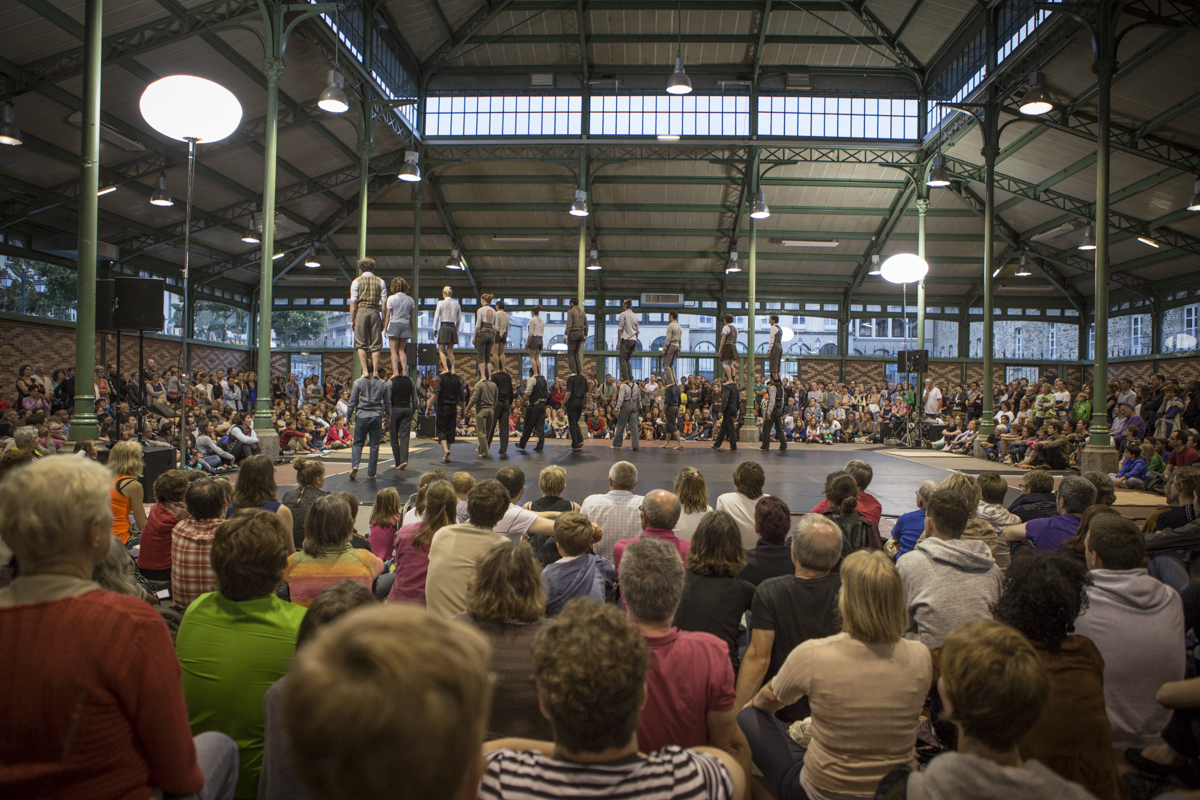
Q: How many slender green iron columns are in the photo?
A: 9